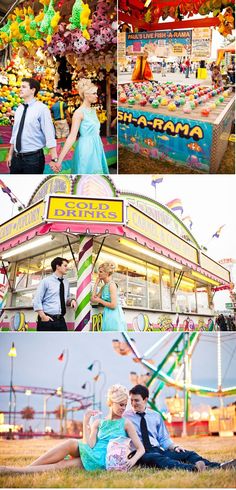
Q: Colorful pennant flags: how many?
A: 4